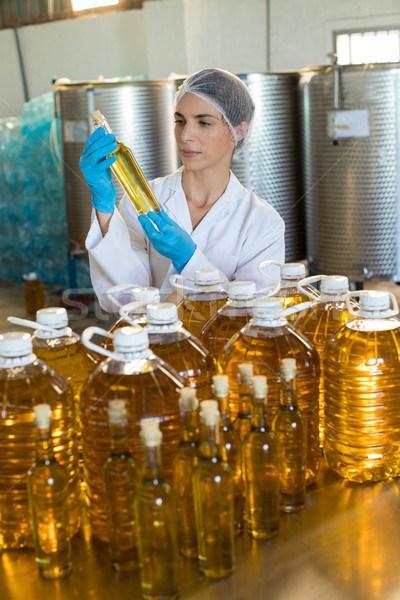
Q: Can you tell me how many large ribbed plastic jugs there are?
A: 11